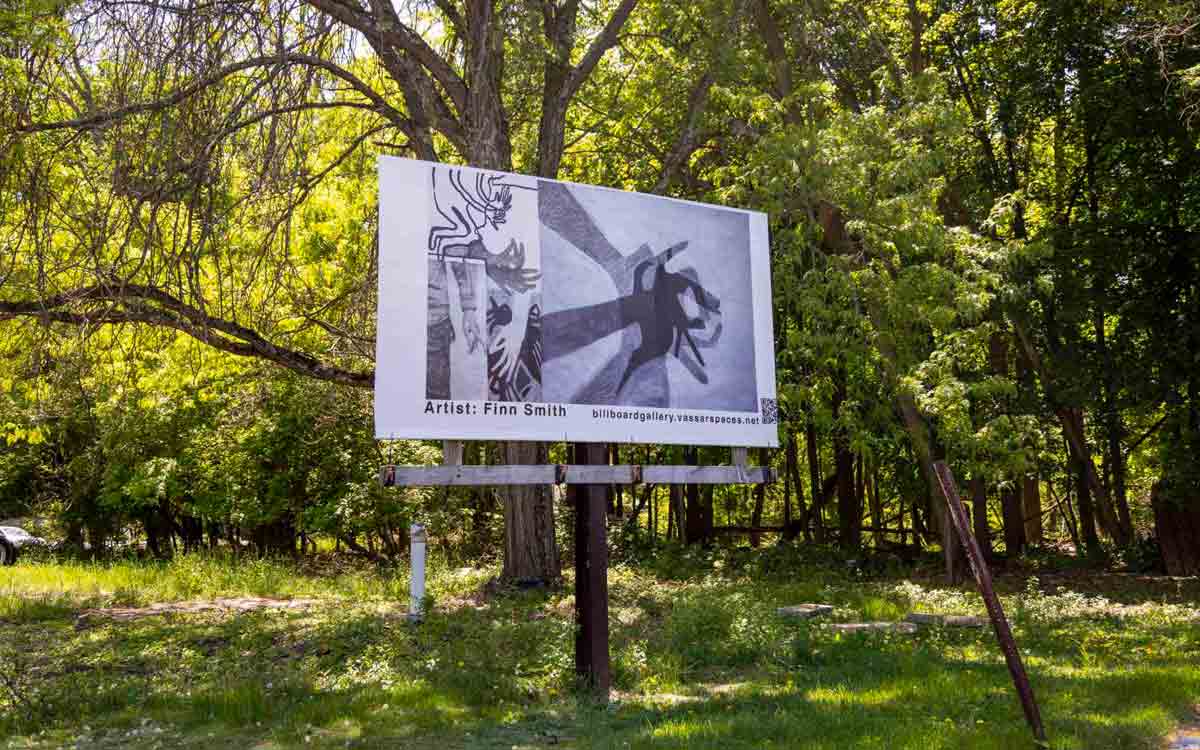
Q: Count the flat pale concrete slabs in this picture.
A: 3